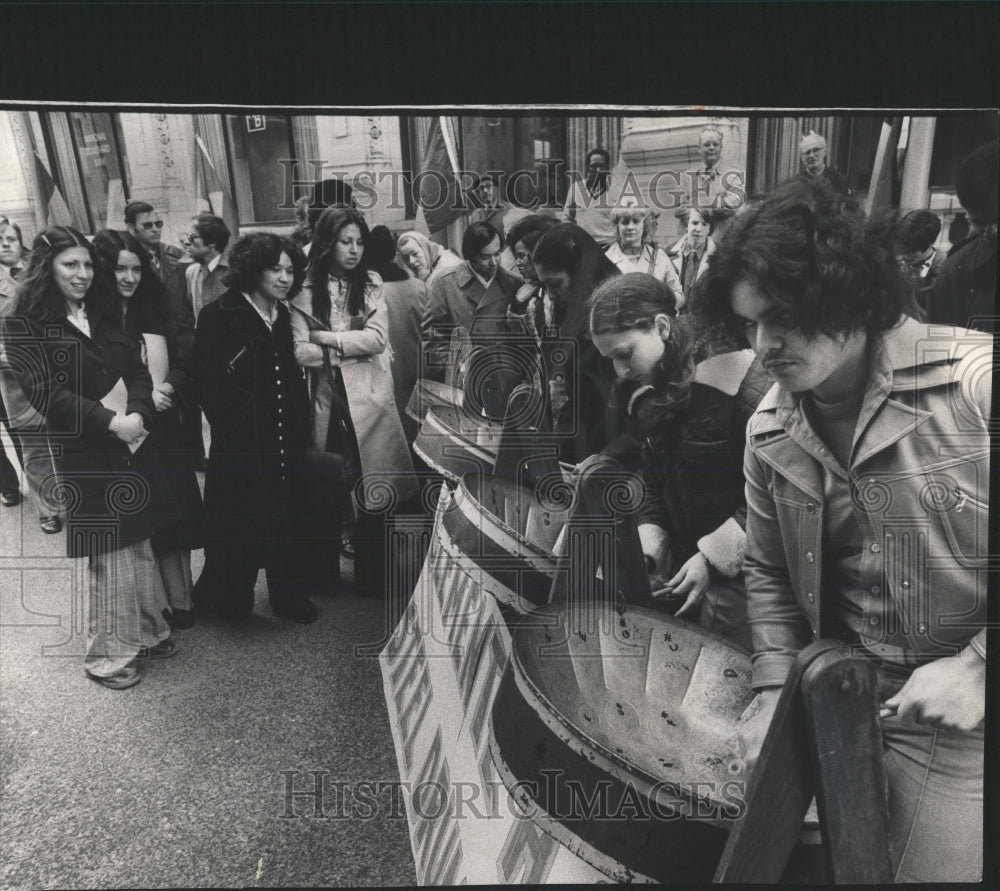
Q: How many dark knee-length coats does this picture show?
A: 3